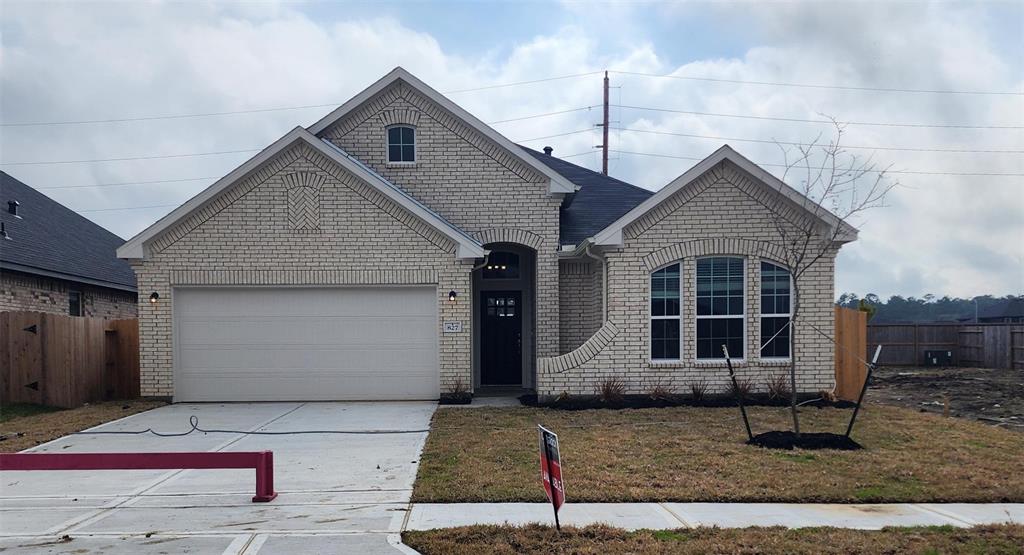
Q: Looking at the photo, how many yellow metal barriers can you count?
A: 0